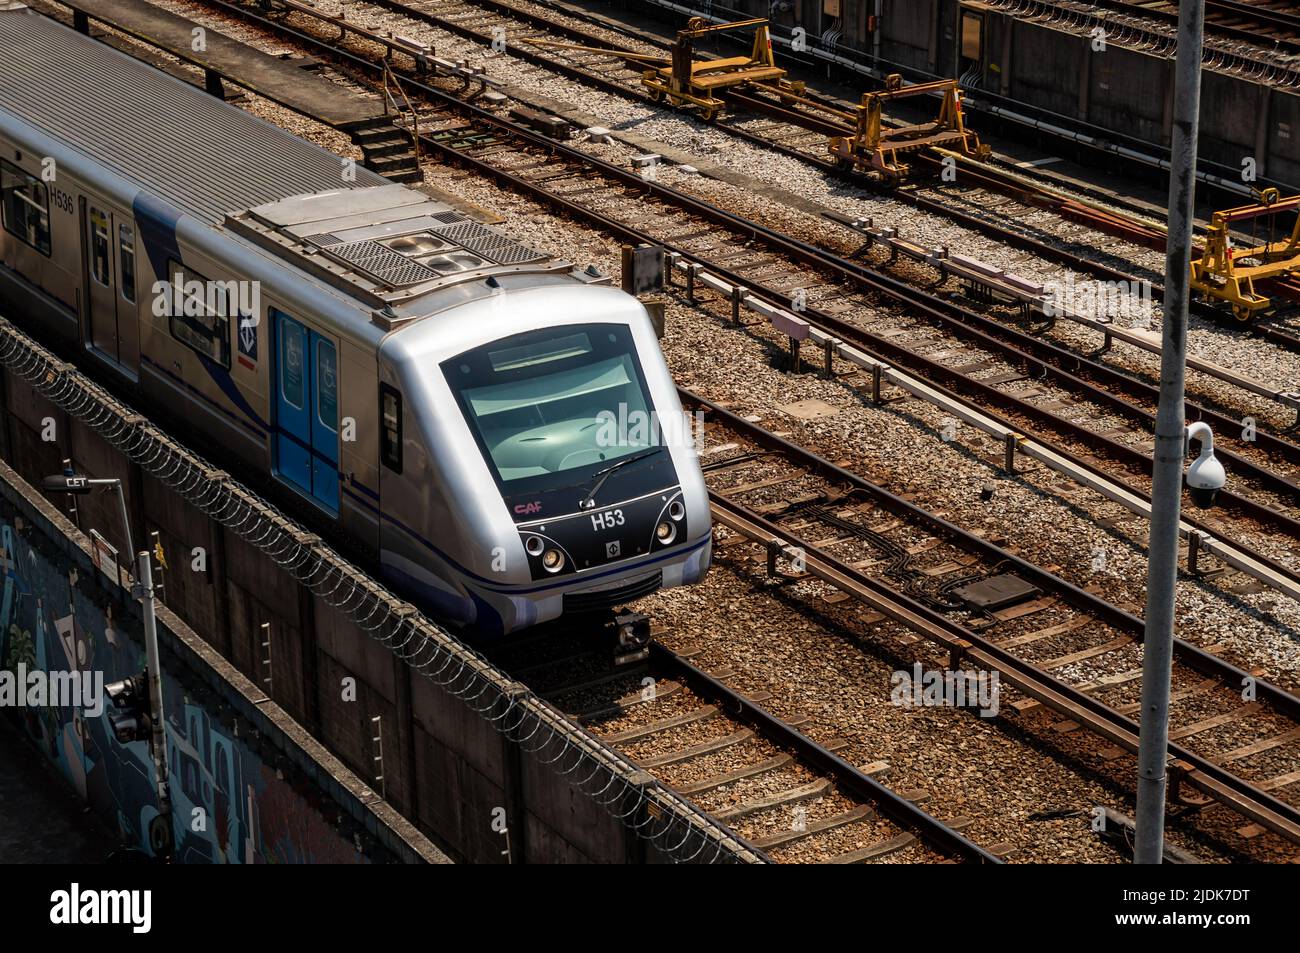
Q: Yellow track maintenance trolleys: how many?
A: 3